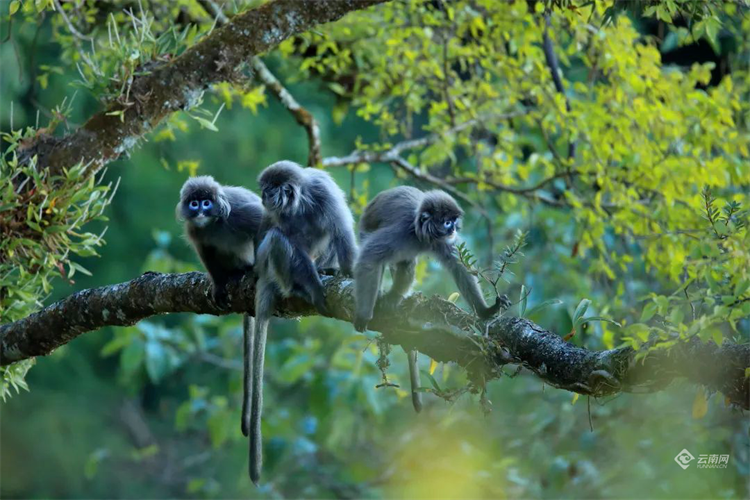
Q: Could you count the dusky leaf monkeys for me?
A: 3